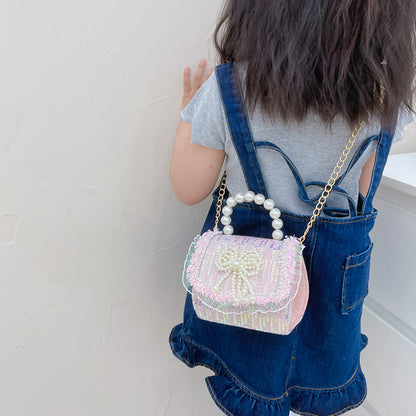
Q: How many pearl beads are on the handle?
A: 11